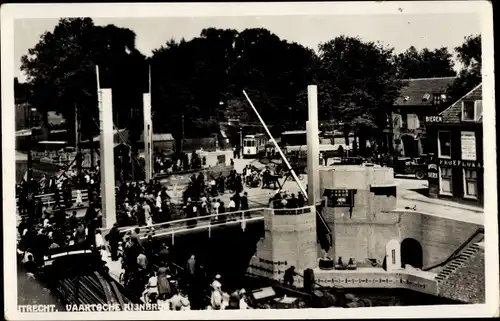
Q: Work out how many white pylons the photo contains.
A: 3